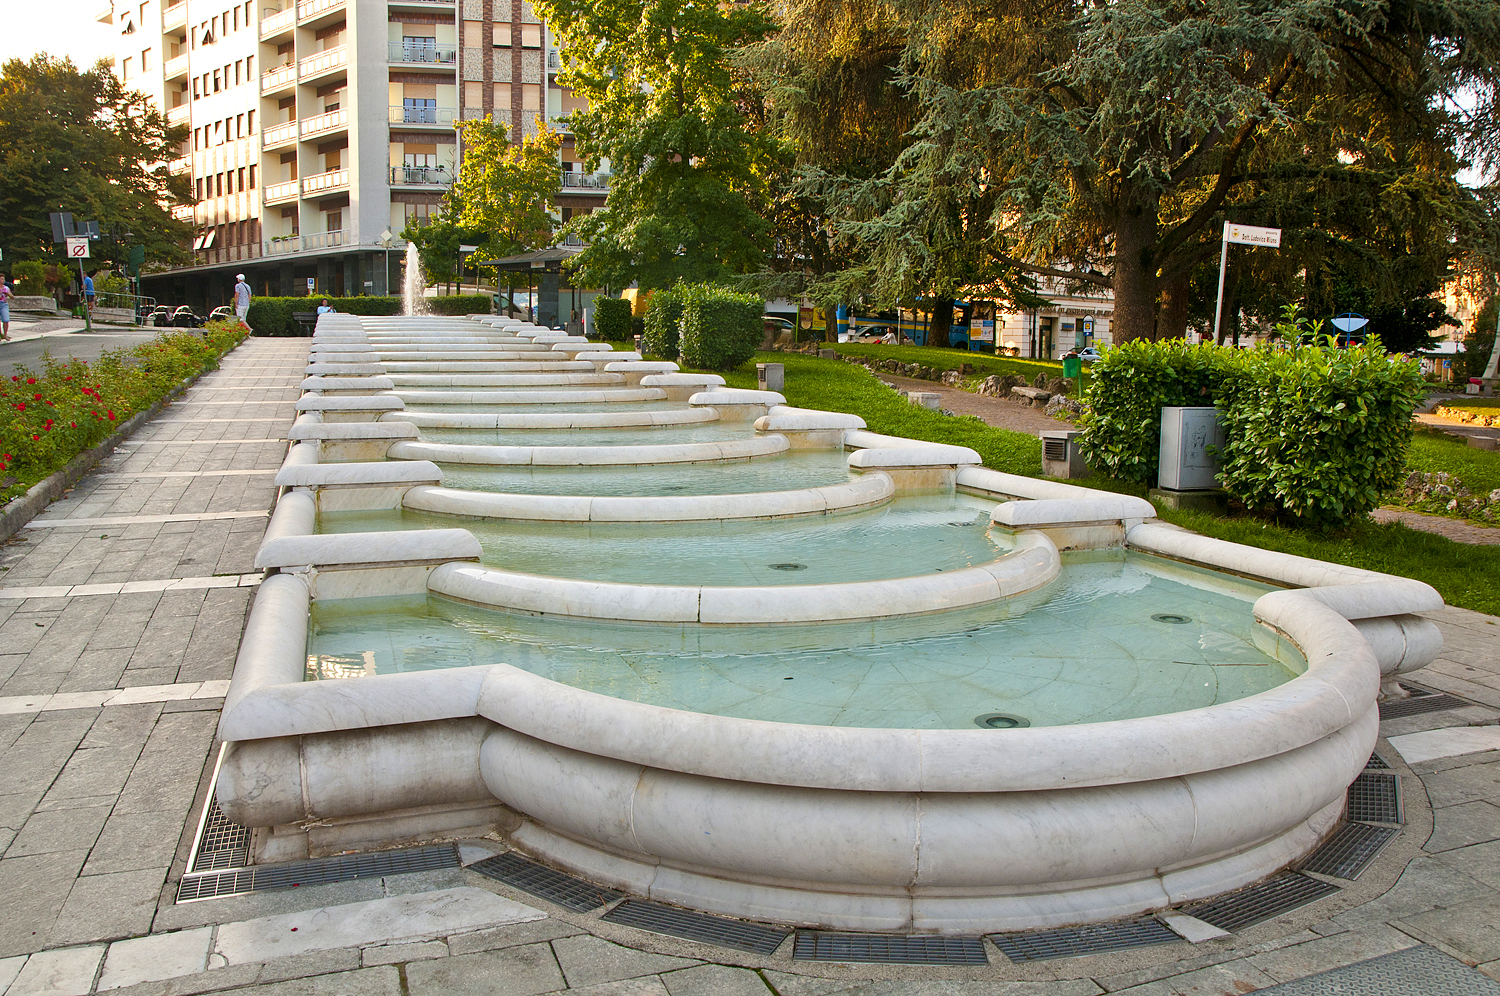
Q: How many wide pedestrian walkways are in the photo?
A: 1